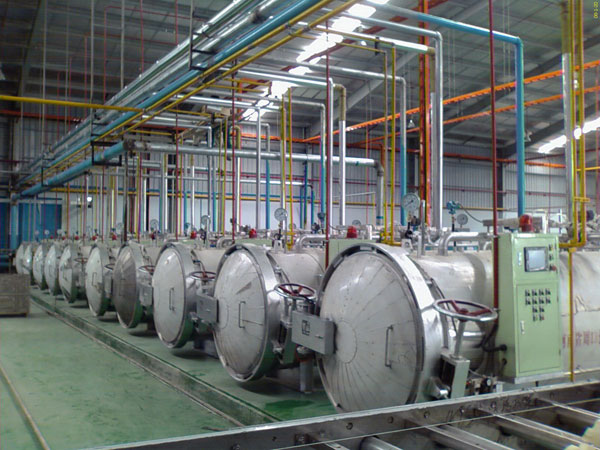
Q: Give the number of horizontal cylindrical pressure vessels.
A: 10